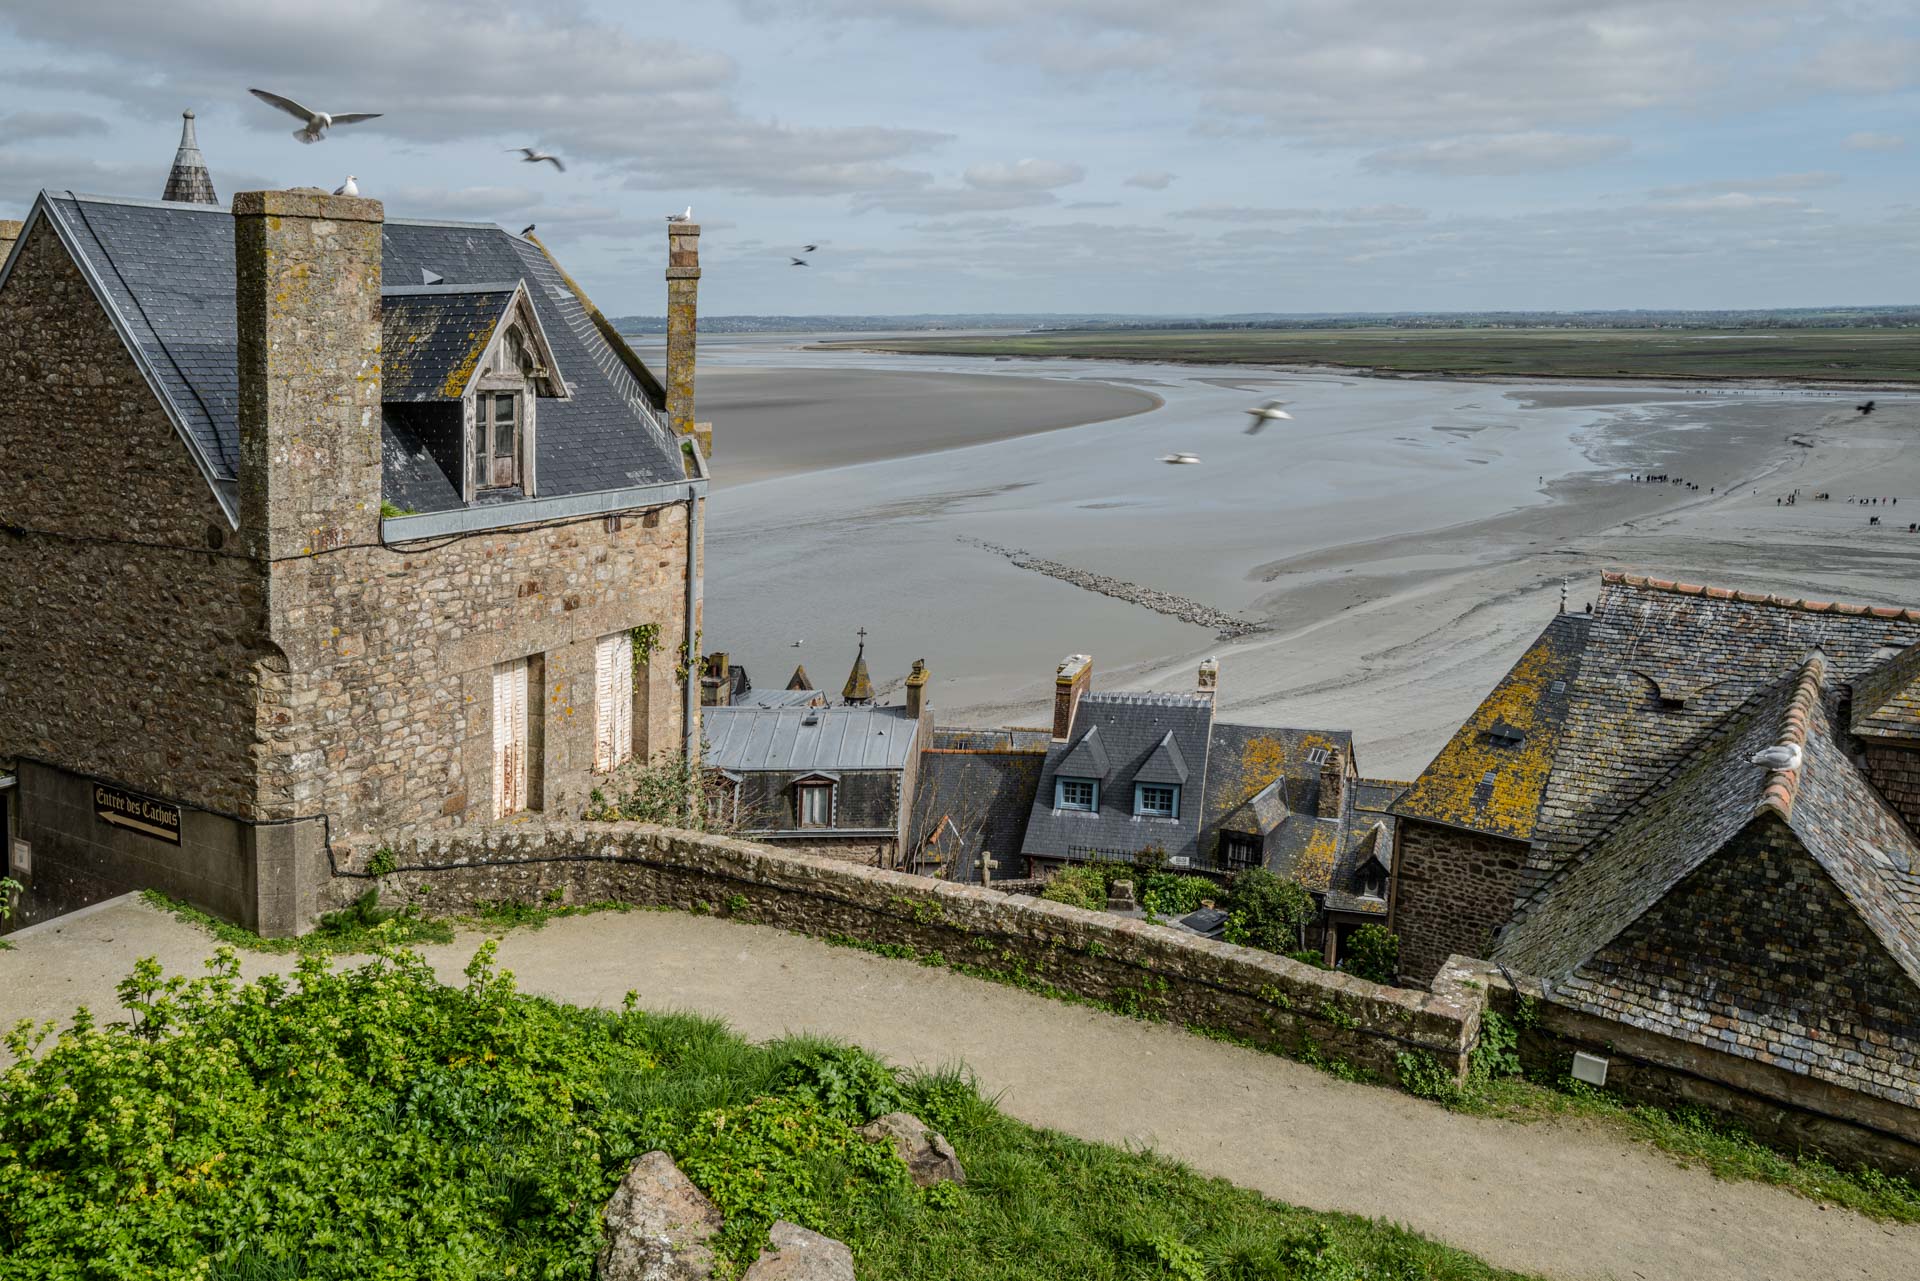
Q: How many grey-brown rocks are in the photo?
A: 3